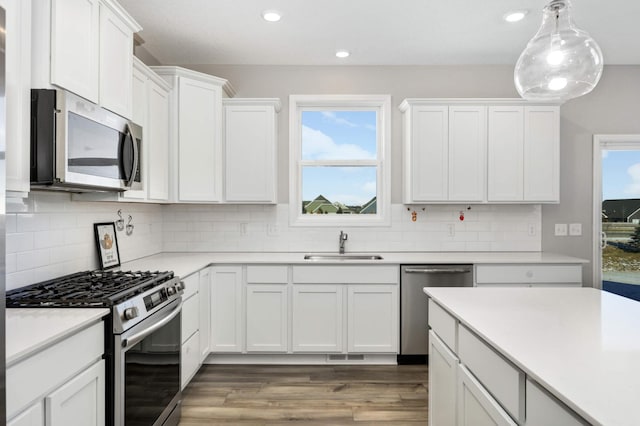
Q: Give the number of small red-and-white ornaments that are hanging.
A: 2